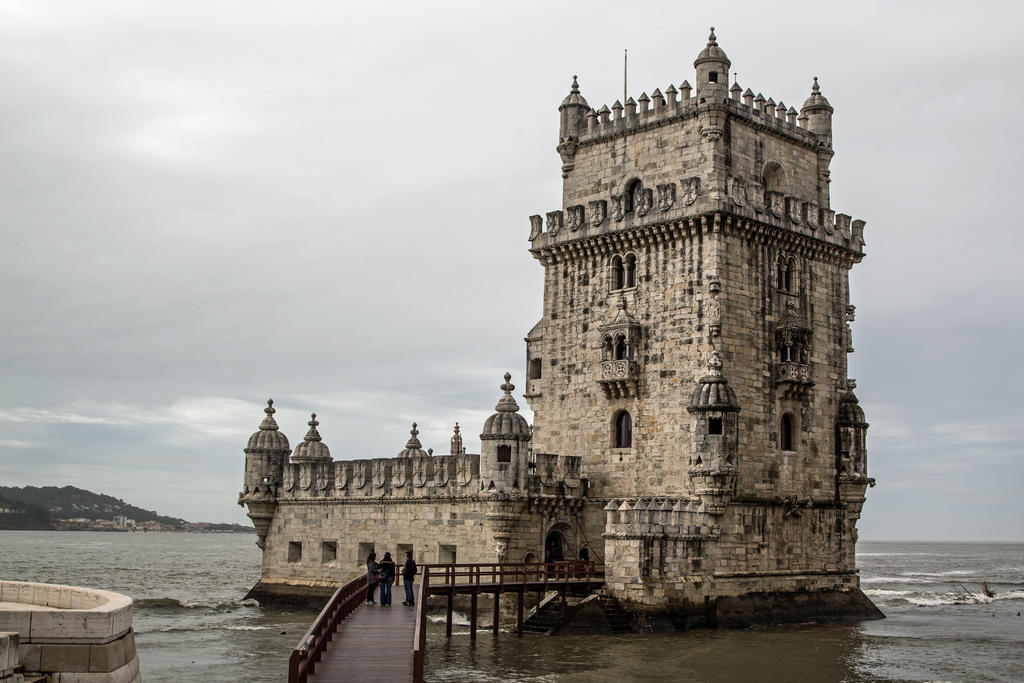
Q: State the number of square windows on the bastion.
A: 5